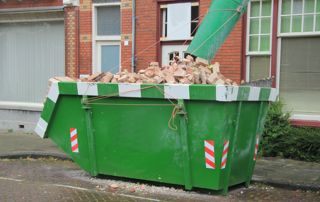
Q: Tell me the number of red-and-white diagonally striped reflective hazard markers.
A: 4